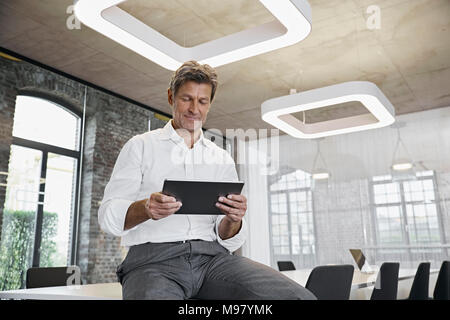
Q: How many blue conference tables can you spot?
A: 0